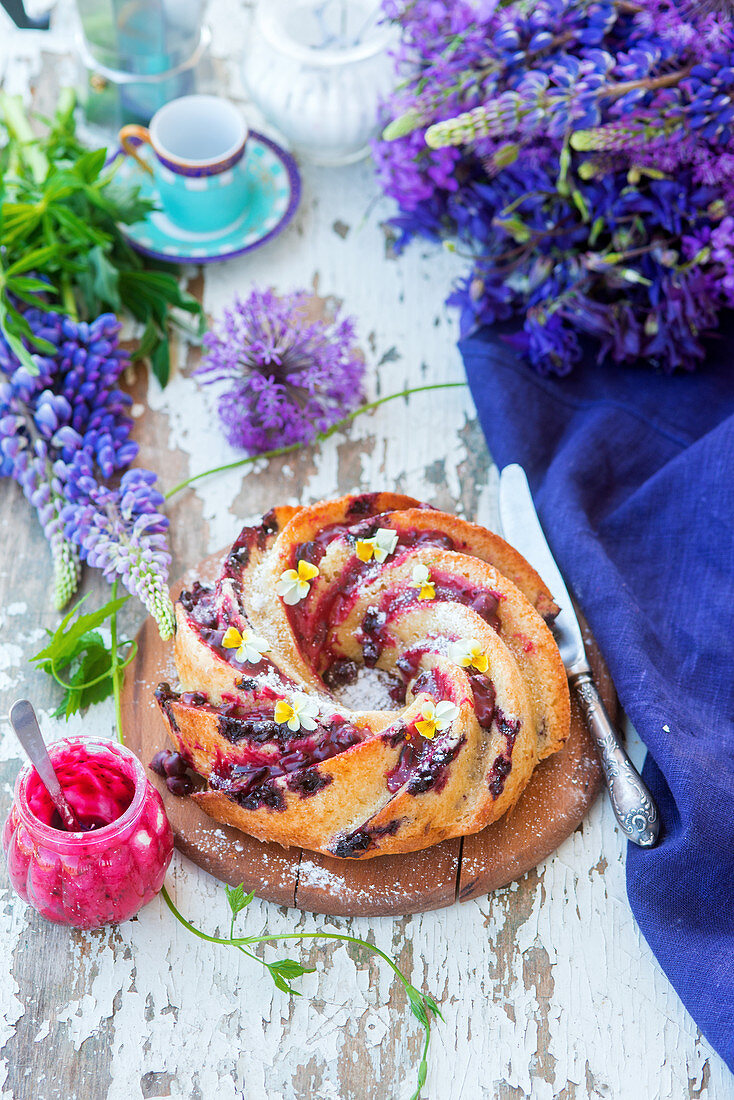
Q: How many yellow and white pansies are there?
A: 7